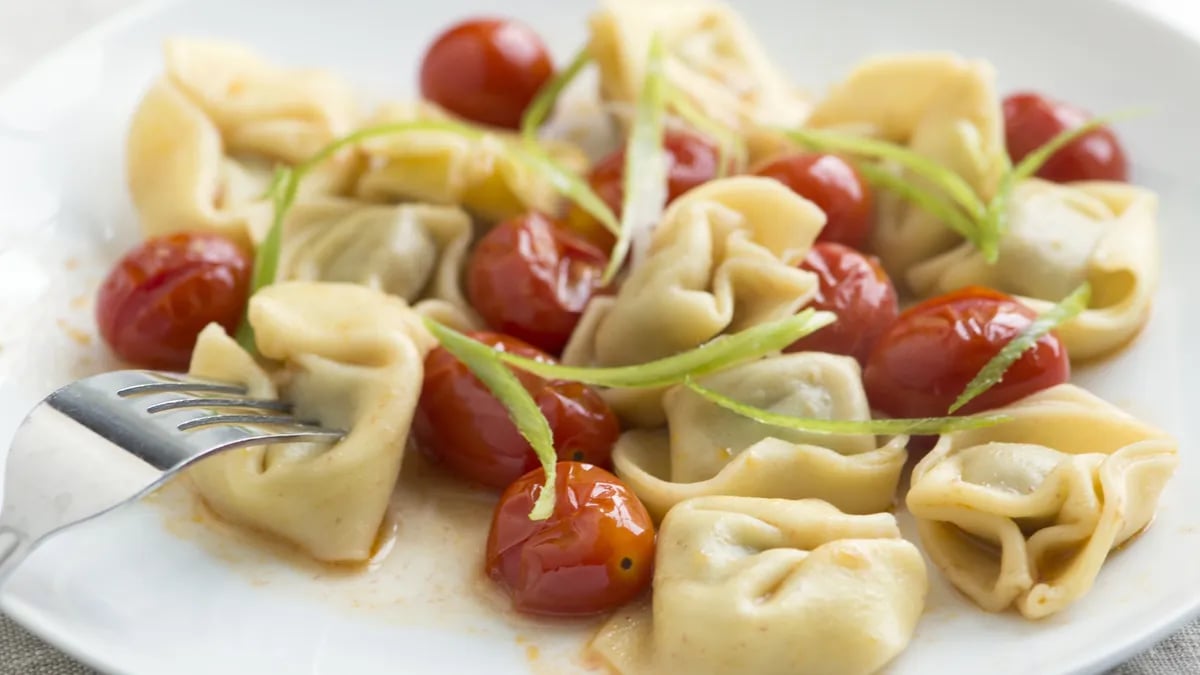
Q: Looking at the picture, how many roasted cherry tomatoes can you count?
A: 10